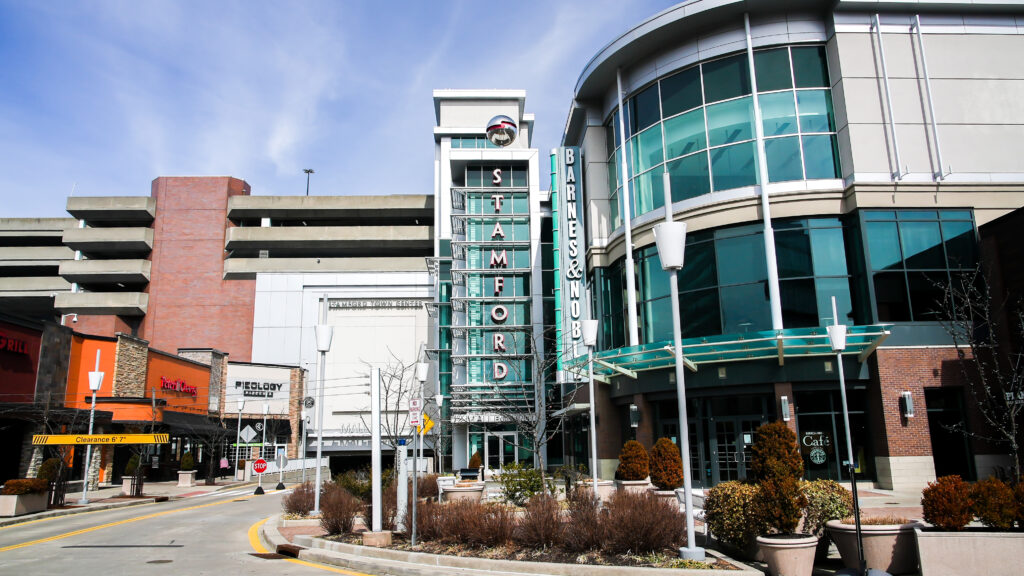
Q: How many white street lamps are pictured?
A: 10